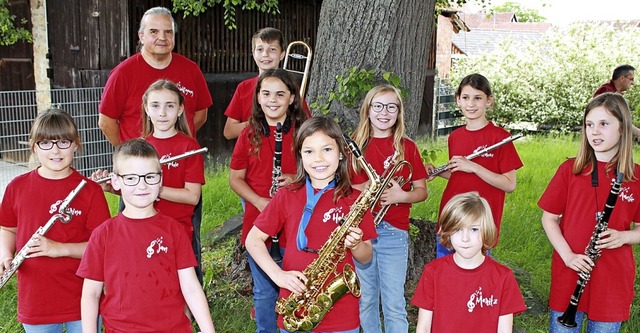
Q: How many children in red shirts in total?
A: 10